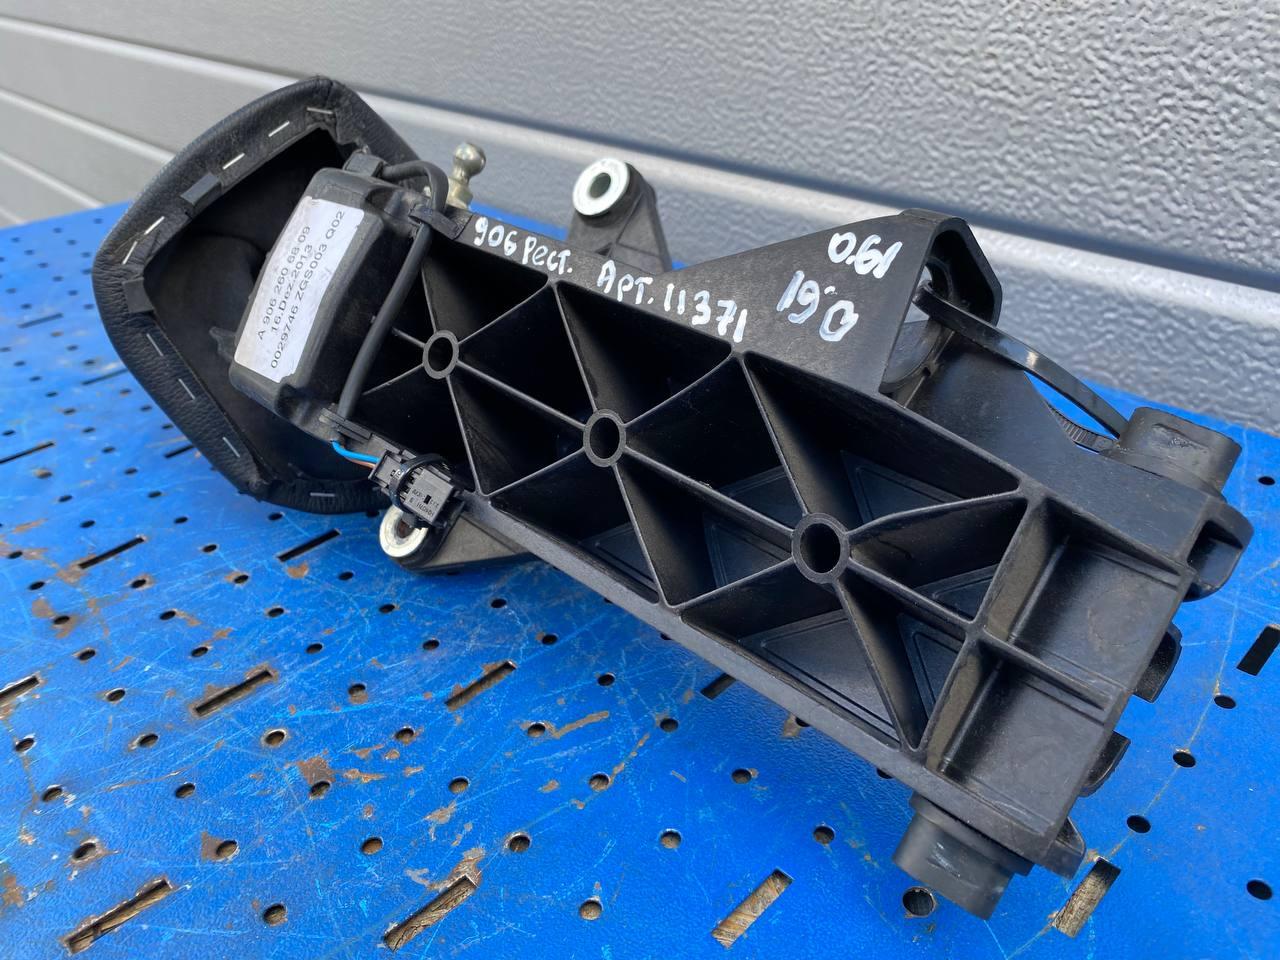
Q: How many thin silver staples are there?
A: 9